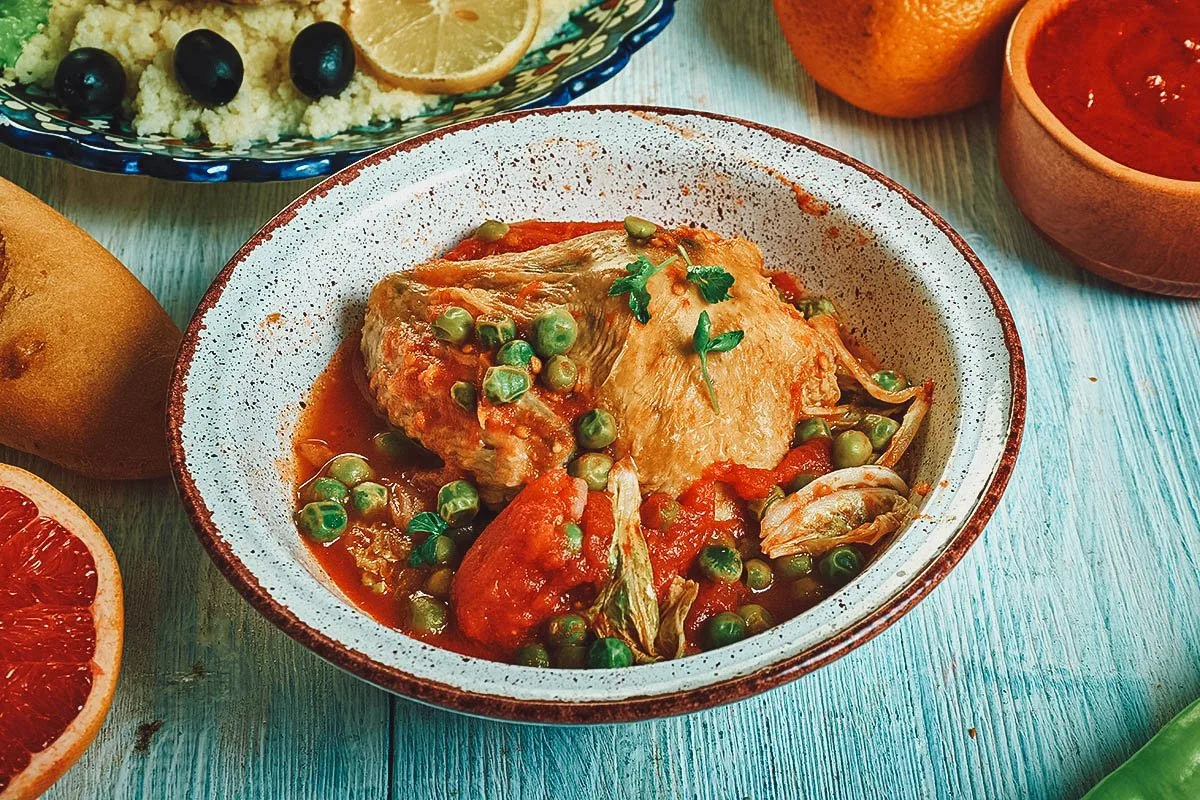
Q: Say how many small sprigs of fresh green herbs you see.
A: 4